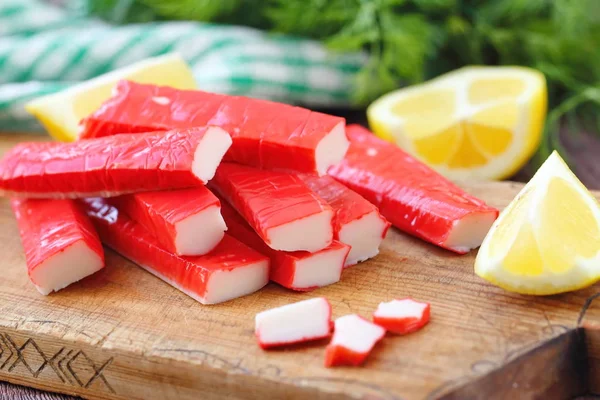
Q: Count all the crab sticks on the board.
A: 9